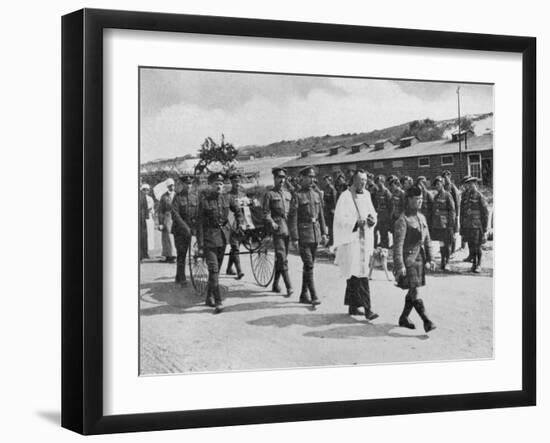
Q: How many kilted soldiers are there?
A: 1